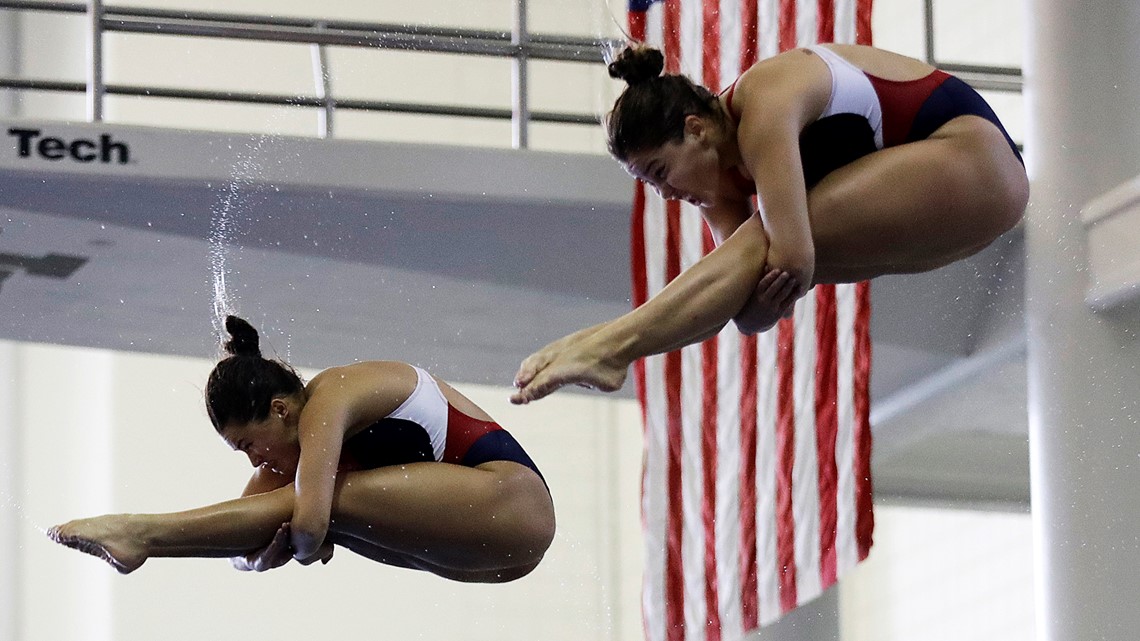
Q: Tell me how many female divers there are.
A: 2